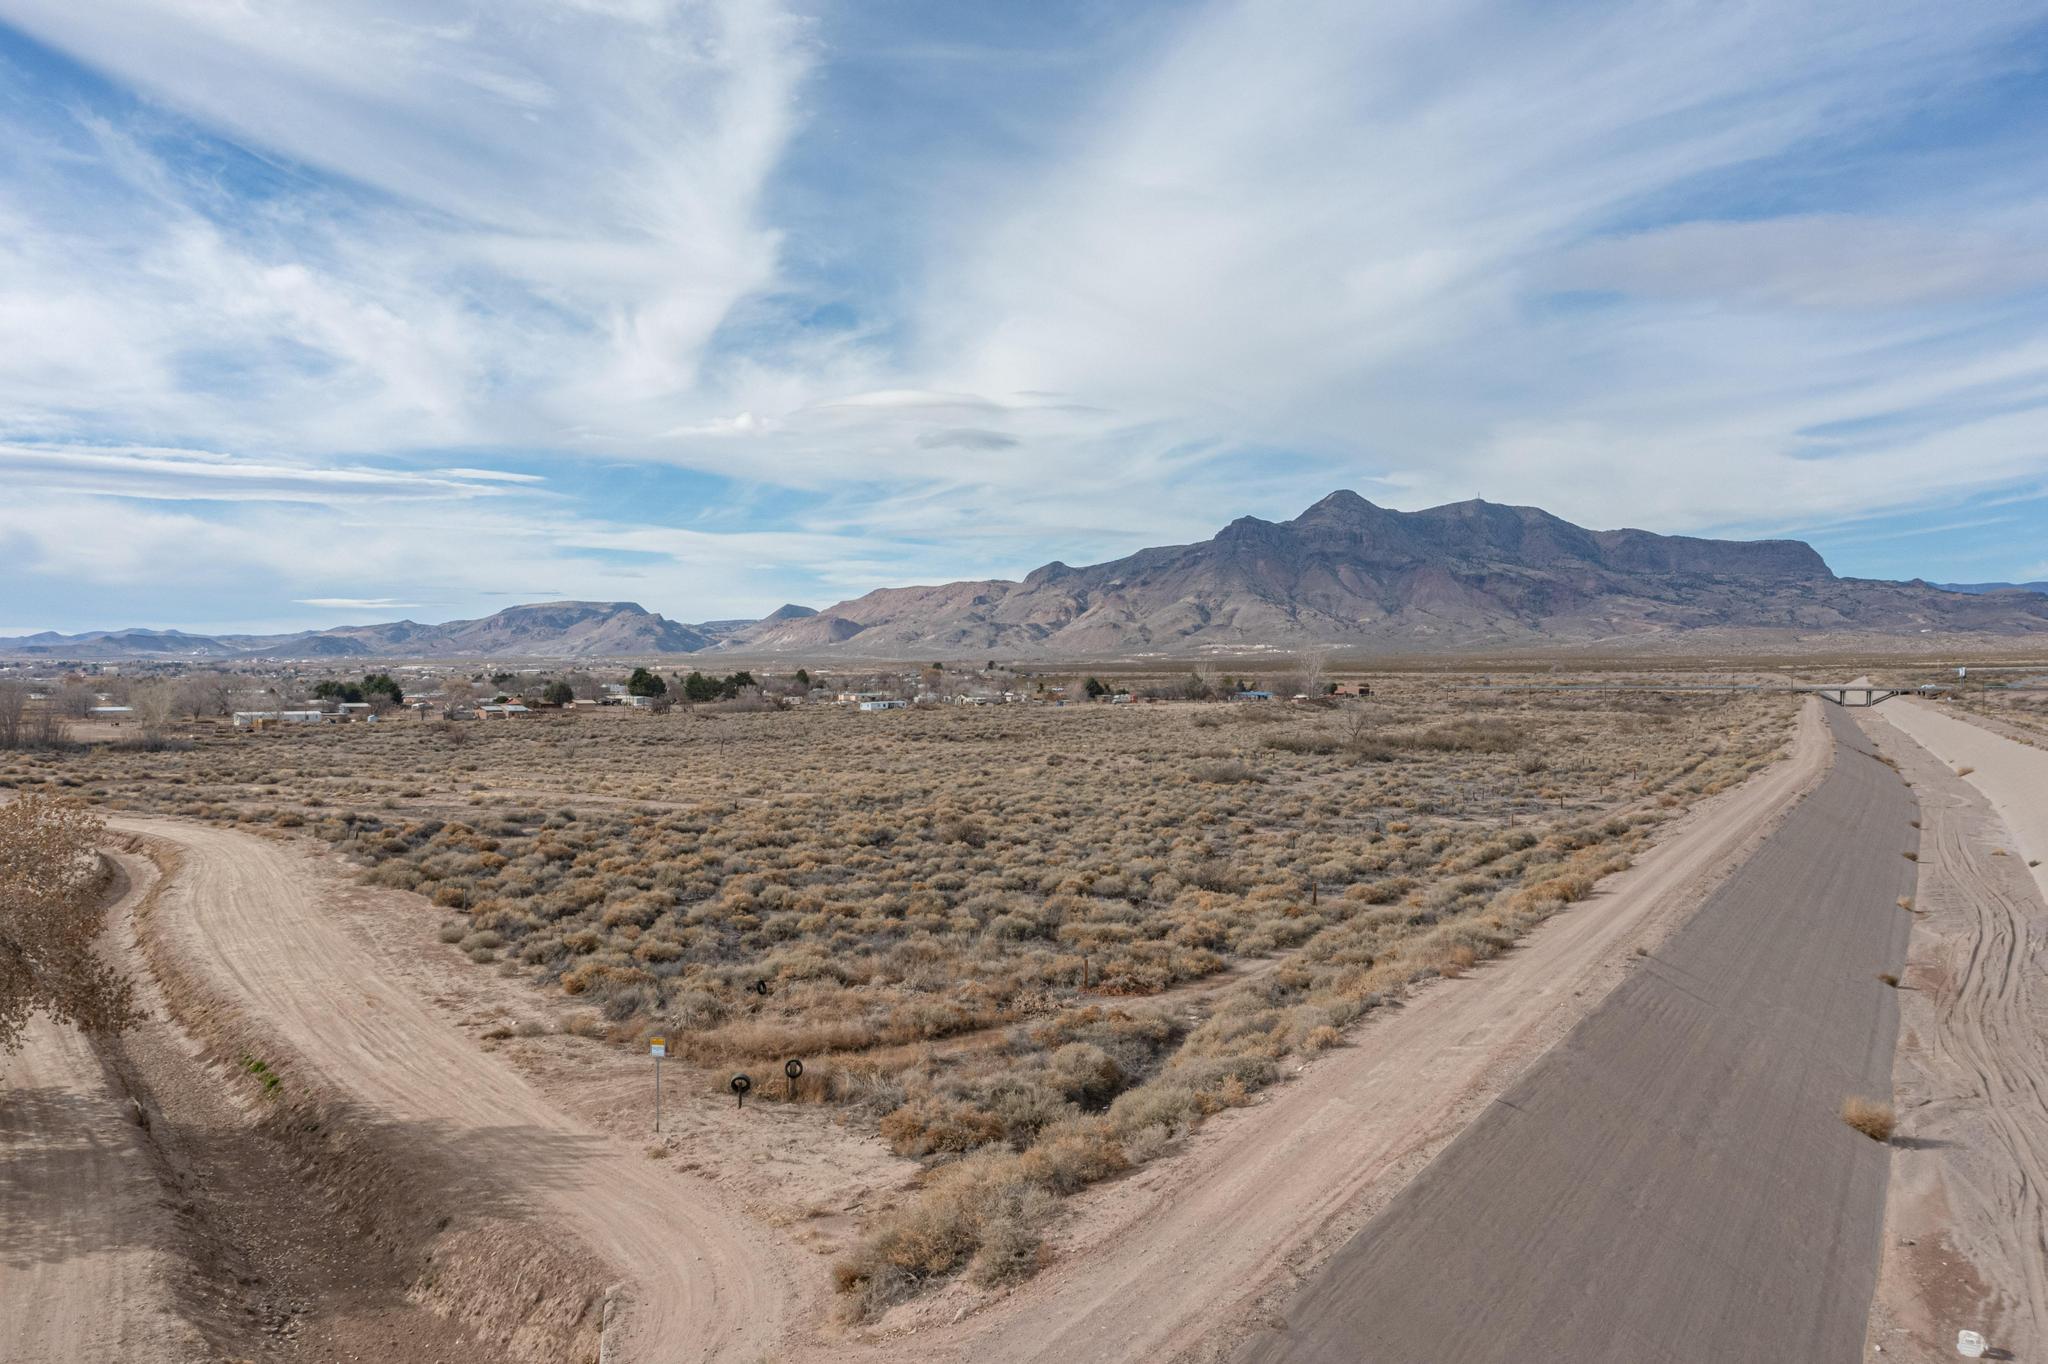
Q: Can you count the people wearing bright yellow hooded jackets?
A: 0